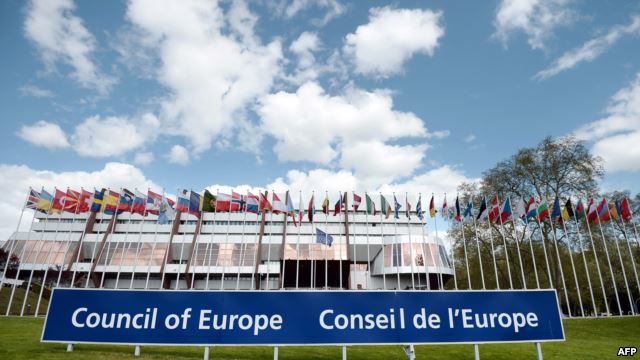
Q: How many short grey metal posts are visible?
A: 8